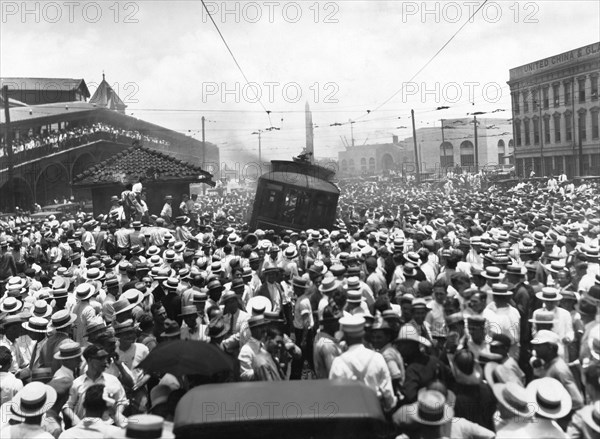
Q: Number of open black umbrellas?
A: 1